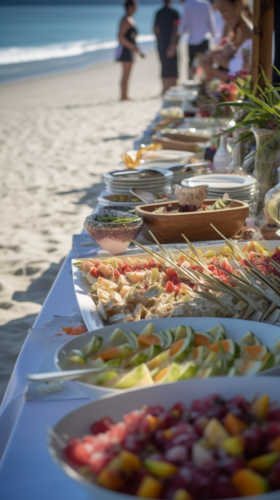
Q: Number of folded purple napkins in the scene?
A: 0